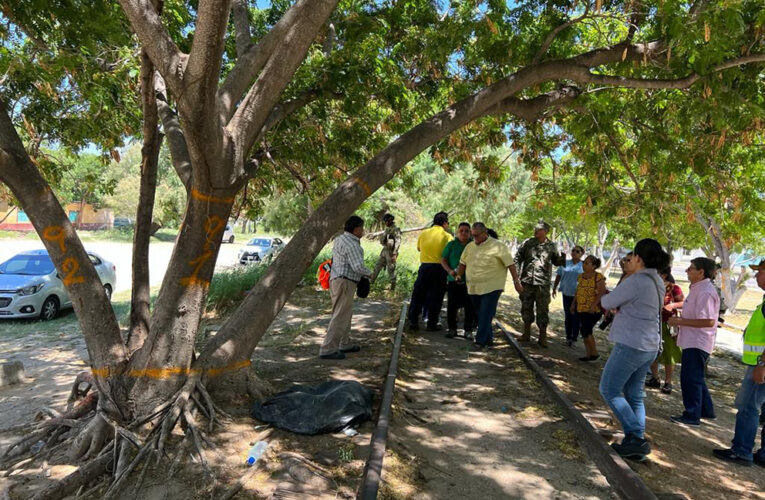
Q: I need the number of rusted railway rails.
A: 2